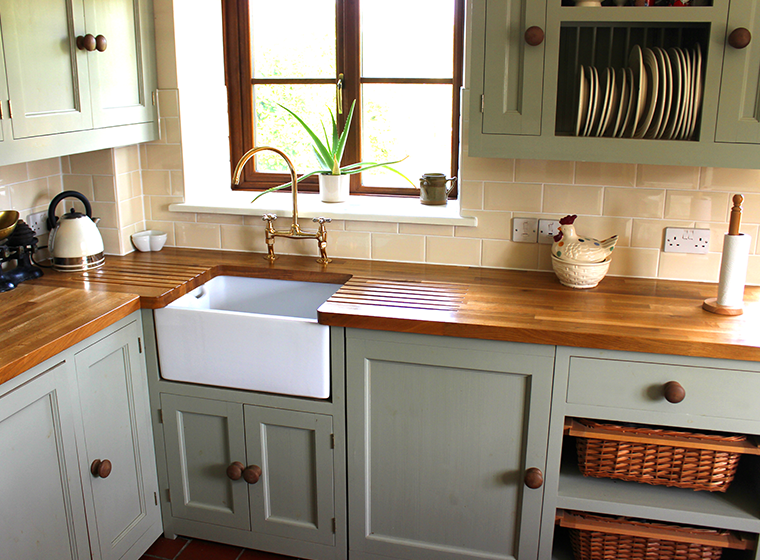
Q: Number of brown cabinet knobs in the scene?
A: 9